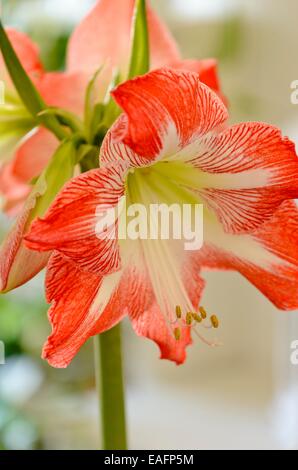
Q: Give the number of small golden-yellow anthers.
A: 6